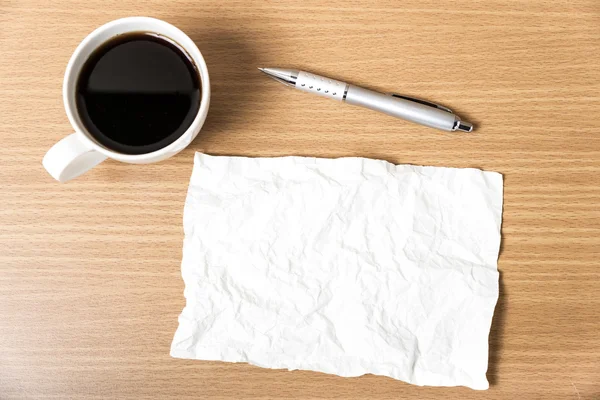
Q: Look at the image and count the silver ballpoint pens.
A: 1